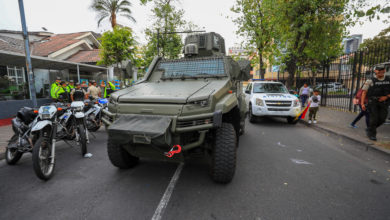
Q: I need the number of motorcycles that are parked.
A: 3